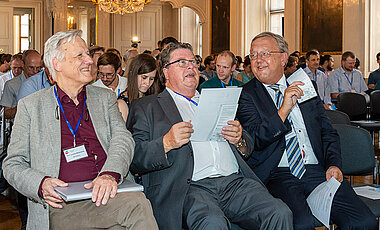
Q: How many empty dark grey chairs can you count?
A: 4